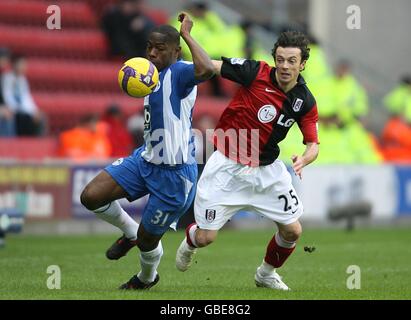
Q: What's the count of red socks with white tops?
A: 2